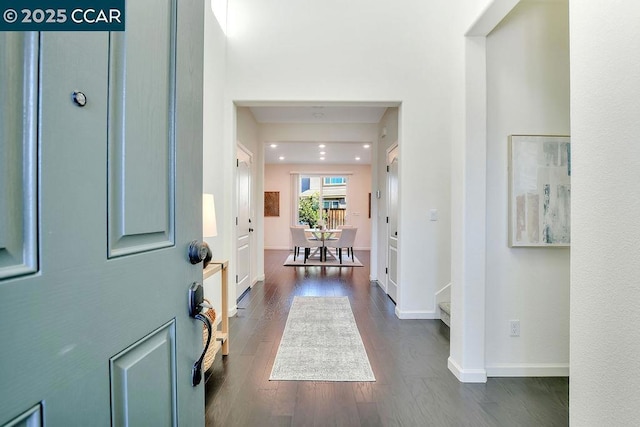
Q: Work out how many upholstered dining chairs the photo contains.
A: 4